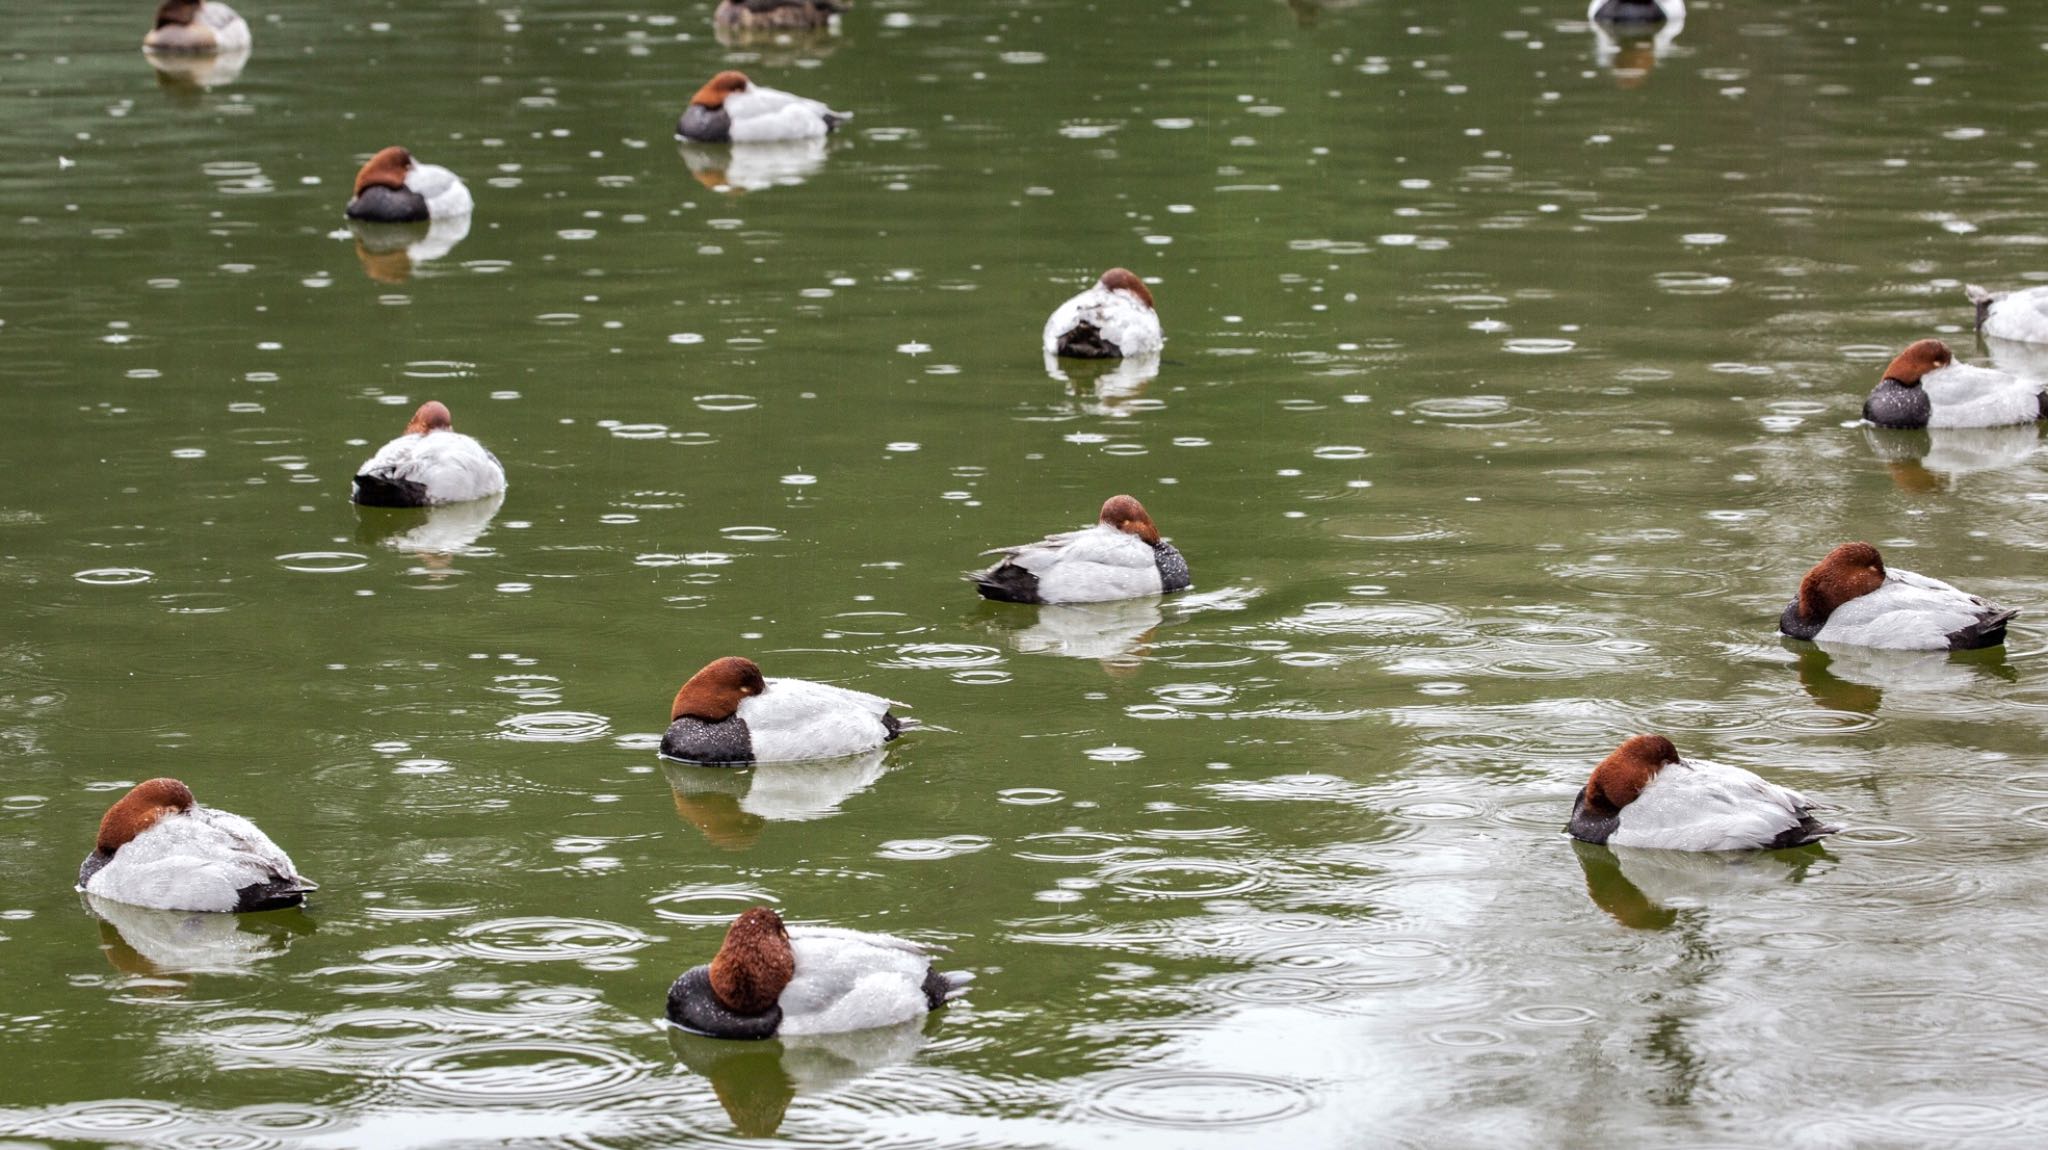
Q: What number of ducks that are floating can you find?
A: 15